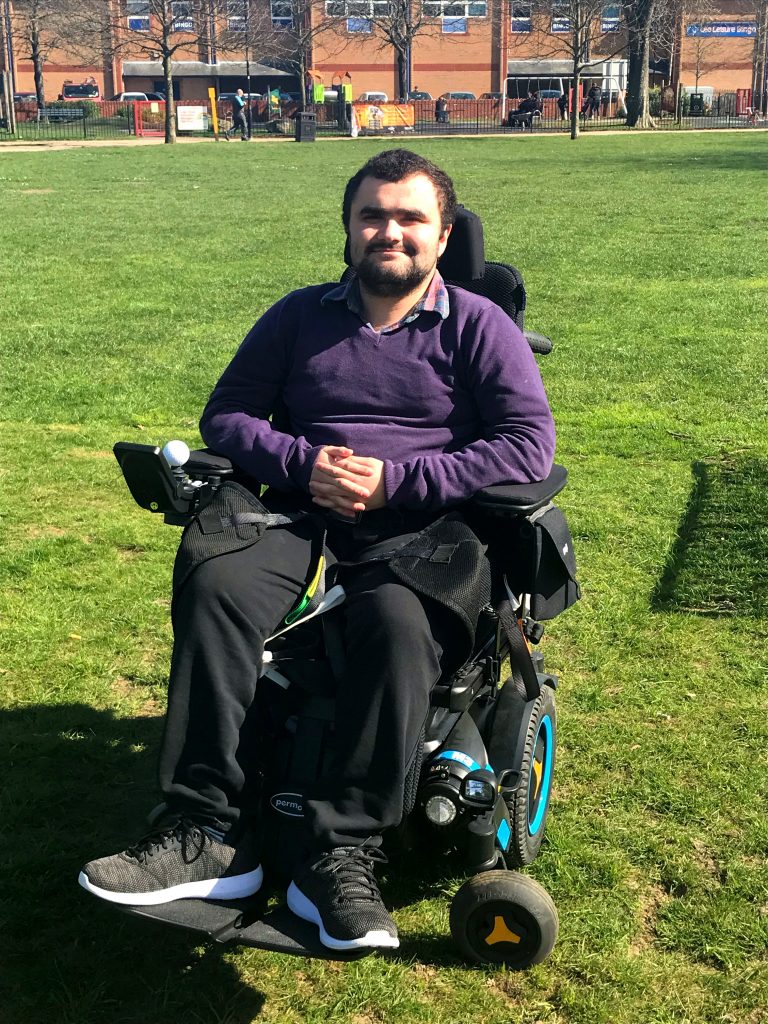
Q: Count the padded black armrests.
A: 2